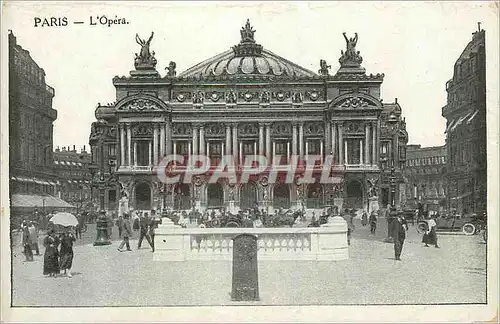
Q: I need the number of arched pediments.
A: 2